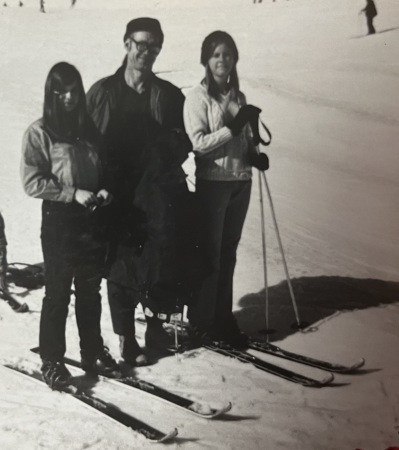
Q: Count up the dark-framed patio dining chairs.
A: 0